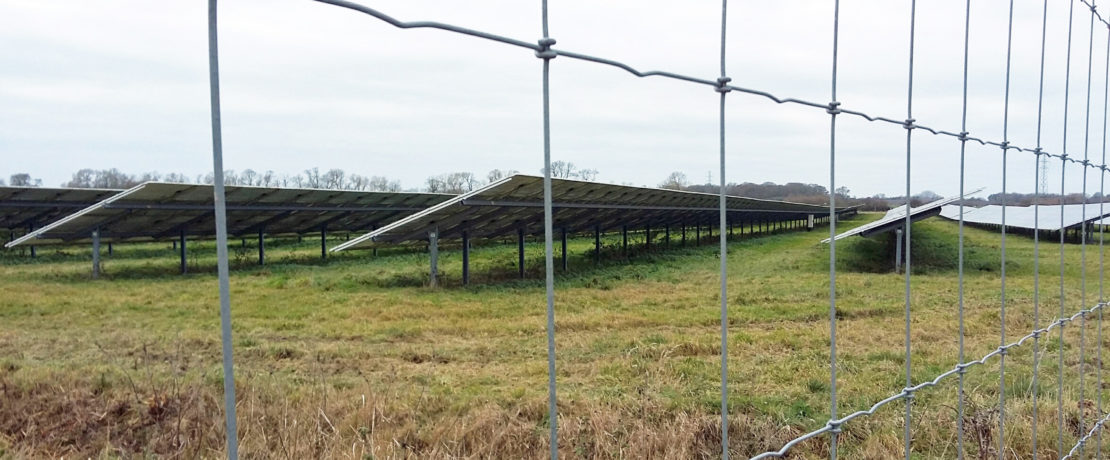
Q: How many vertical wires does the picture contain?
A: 11